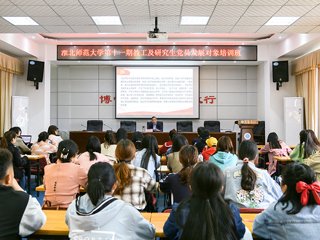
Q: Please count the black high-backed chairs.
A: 5